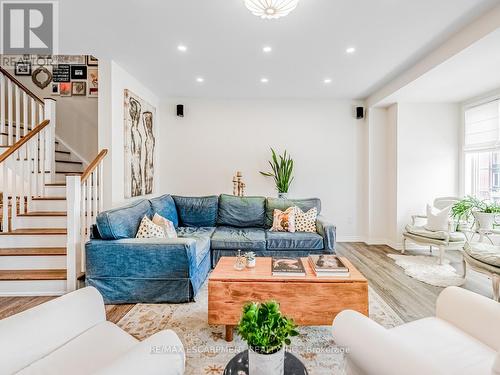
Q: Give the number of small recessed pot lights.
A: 6